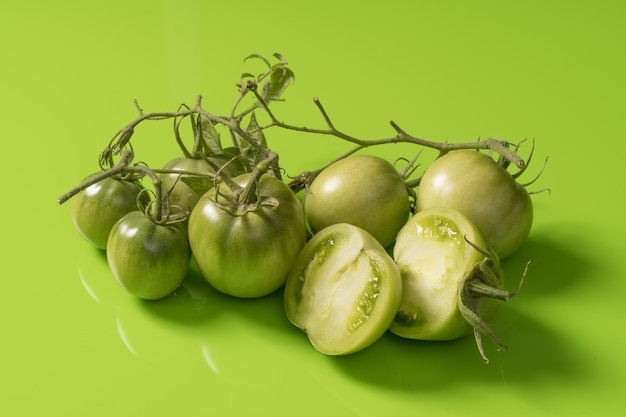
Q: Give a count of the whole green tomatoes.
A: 6